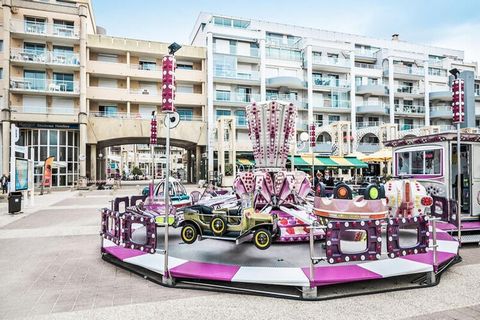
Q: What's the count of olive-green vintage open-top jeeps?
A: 1